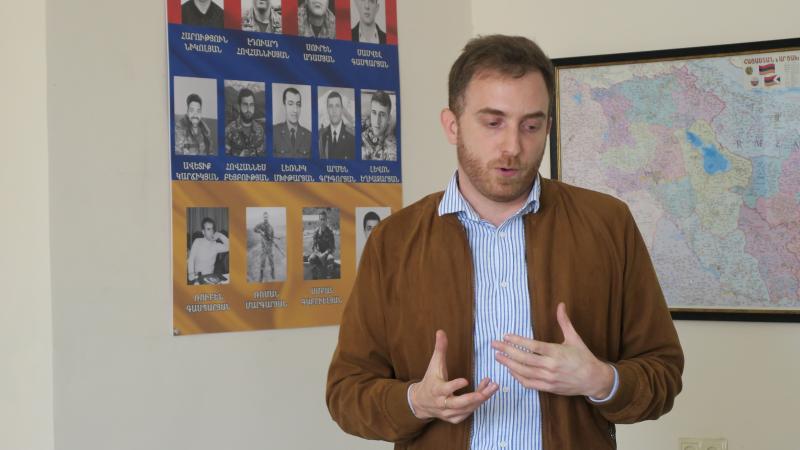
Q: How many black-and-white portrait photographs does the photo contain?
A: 13